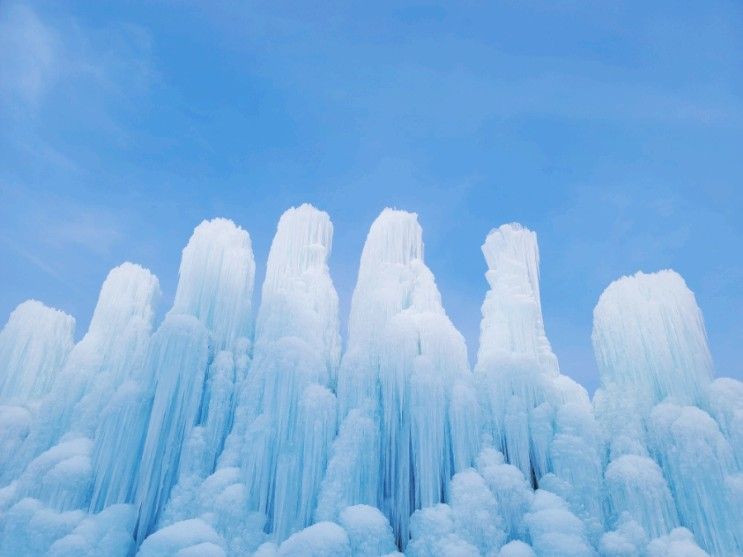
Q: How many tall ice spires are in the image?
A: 7